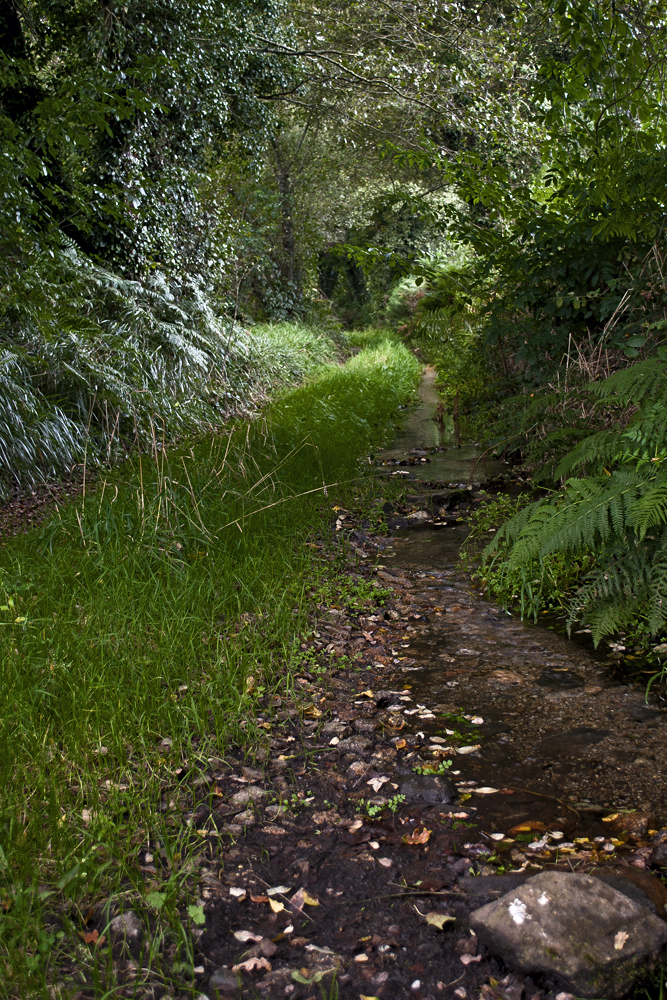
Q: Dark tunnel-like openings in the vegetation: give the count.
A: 1